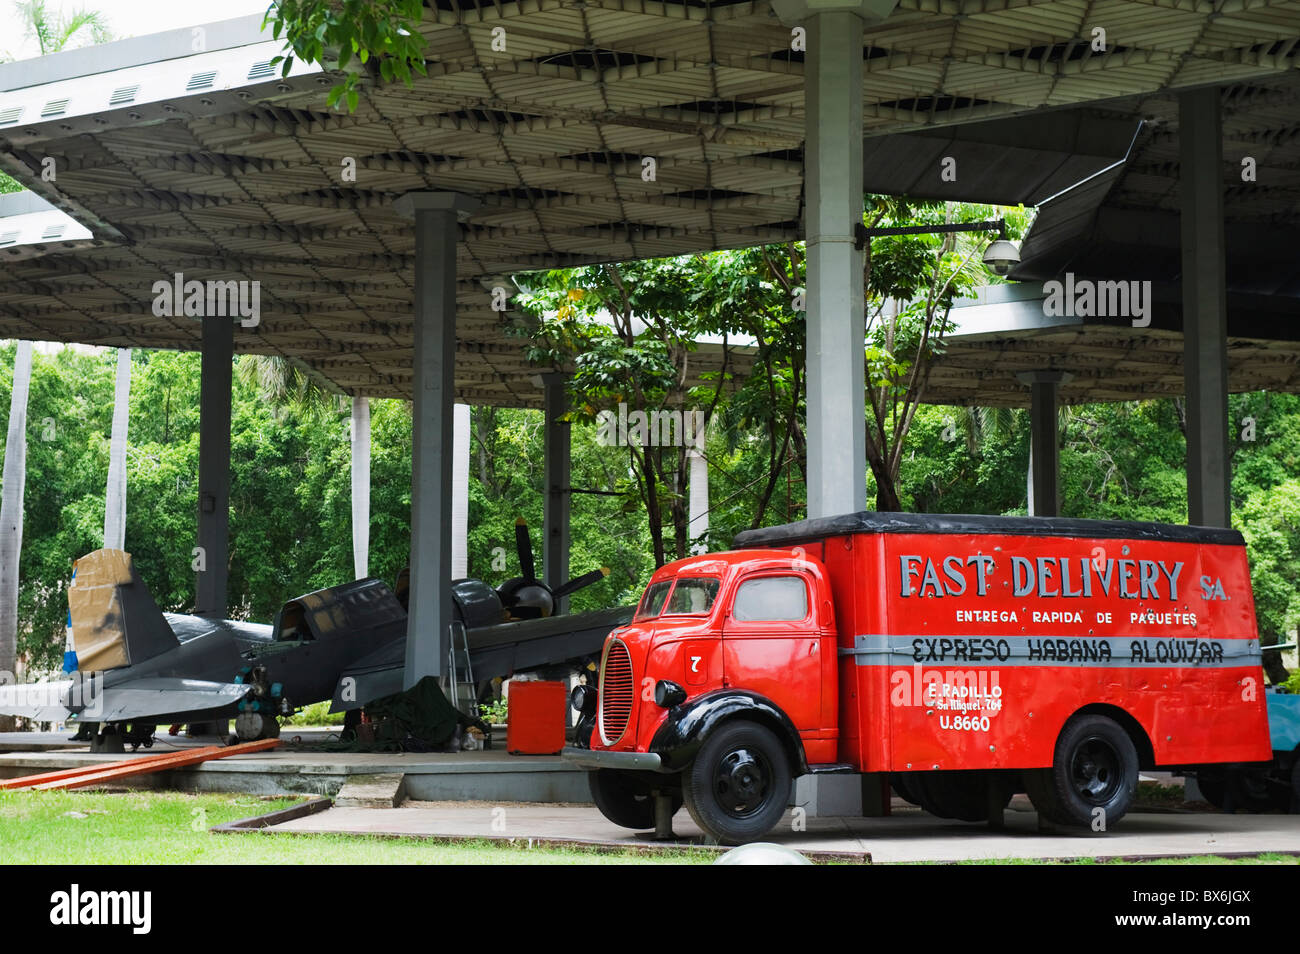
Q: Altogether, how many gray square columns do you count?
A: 6